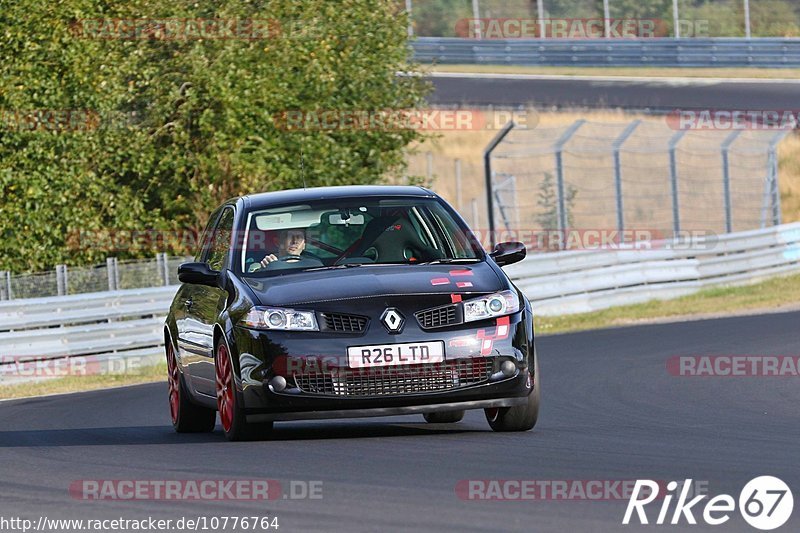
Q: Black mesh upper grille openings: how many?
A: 2